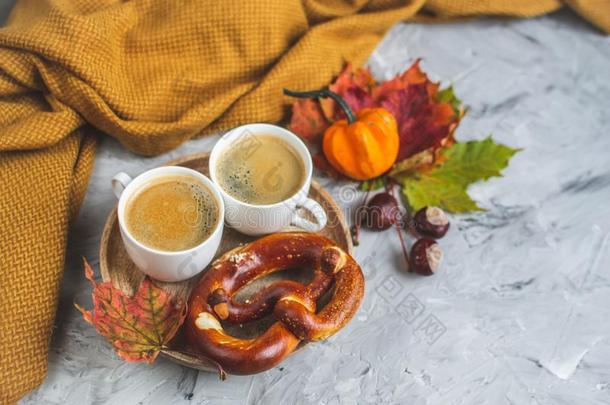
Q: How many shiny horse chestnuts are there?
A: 3